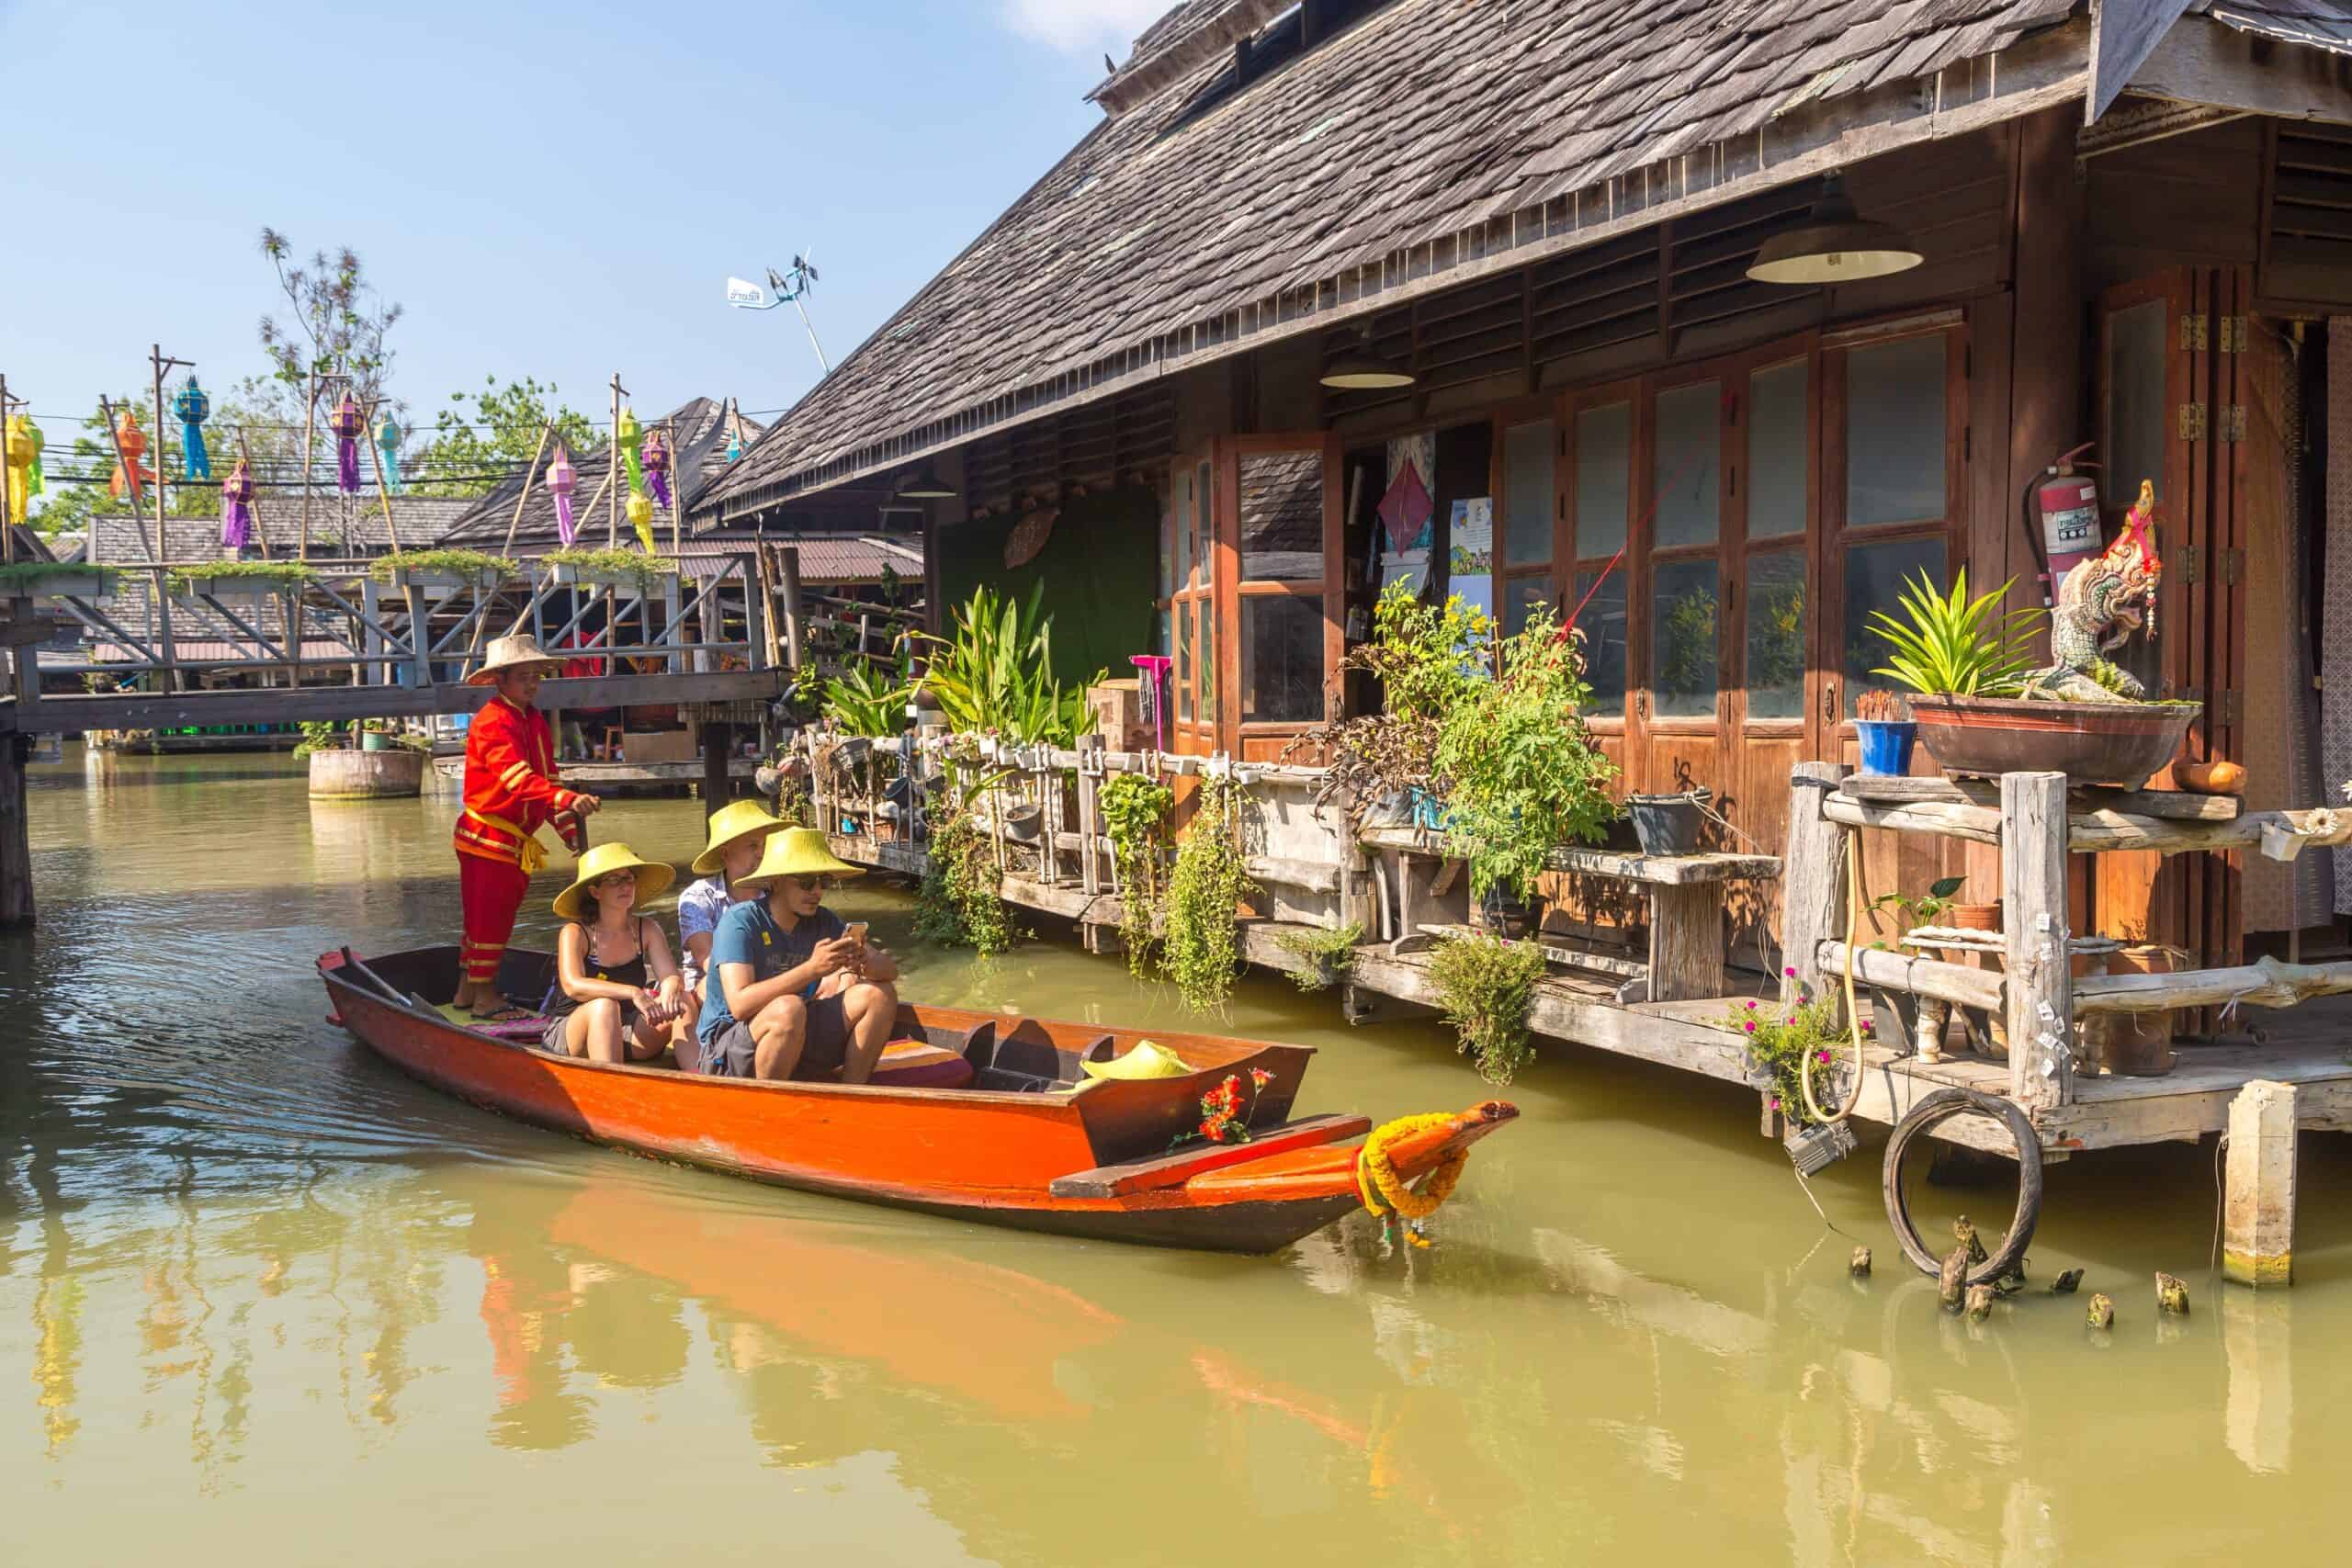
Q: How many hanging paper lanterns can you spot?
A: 12